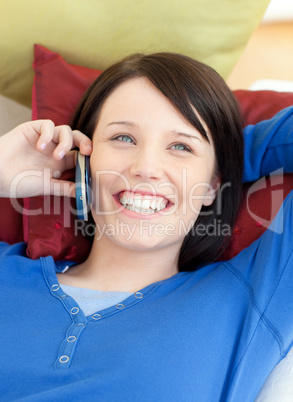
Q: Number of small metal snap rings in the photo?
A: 9